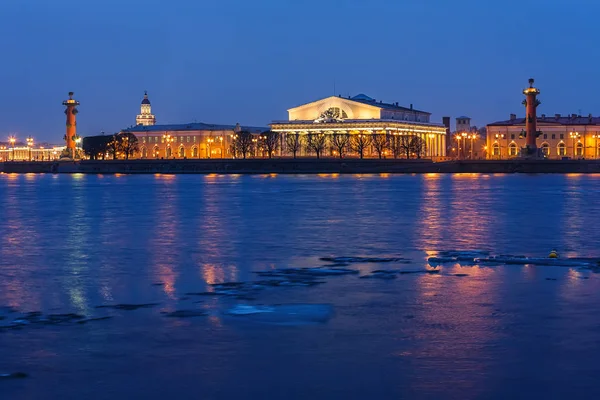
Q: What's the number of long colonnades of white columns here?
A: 1